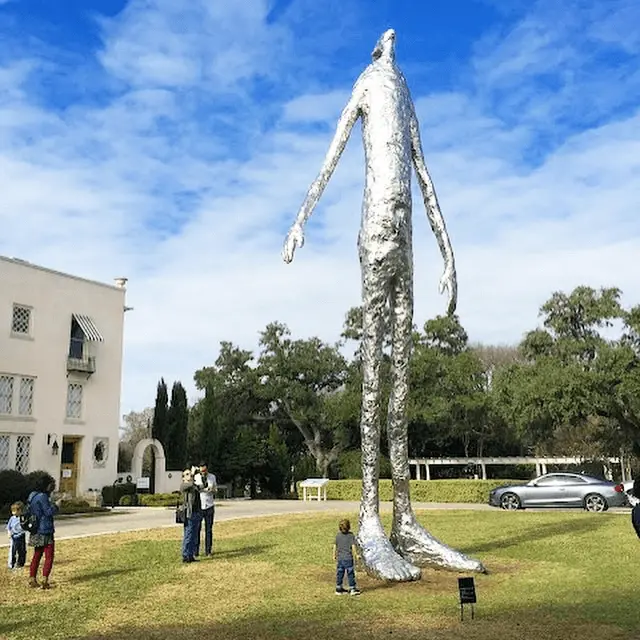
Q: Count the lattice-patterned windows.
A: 6